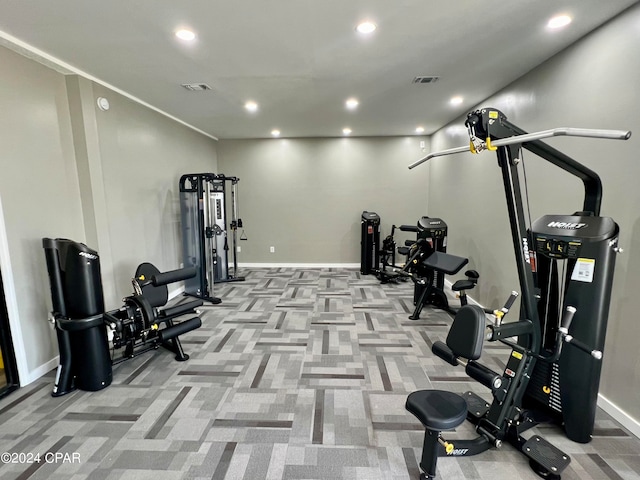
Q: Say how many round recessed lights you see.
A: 9